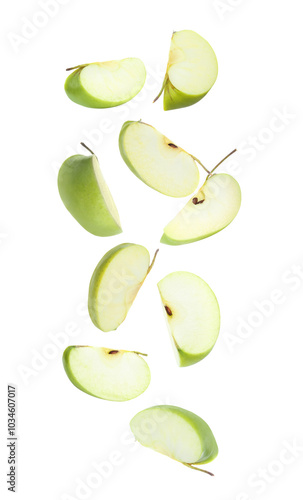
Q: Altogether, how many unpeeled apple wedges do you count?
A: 9